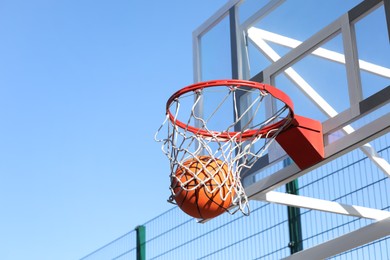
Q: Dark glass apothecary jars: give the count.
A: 0